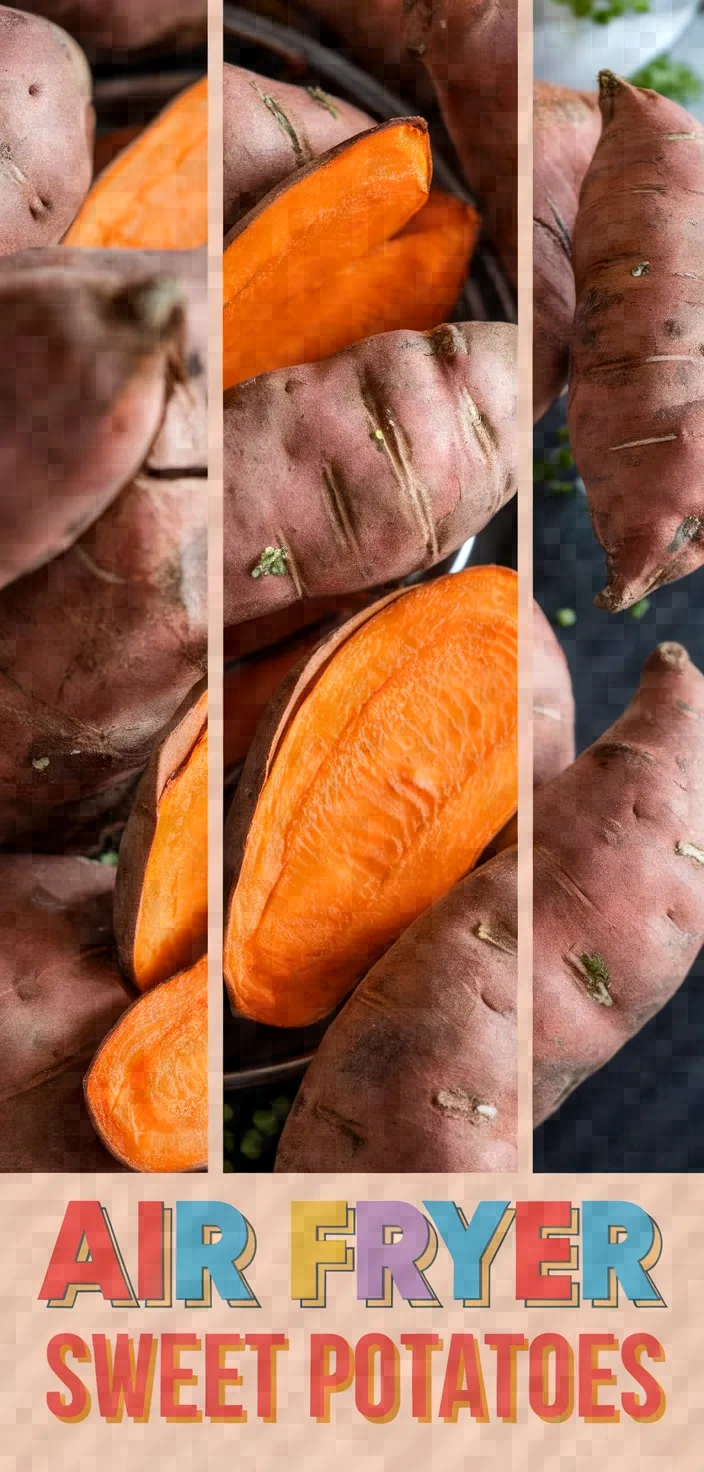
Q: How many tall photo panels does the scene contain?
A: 3